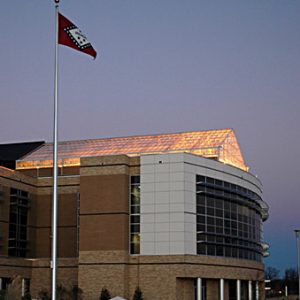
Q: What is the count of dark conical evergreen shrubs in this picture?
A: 2